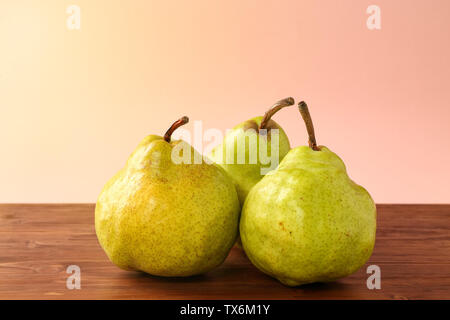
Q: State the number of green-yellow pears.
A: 3